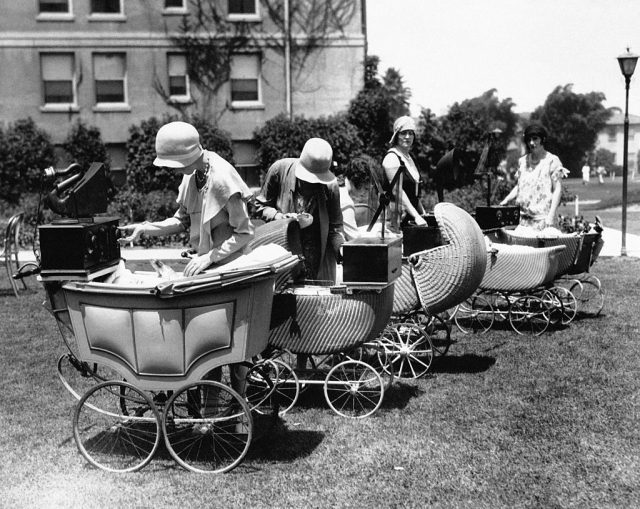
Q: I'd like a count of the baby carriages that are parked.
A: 5